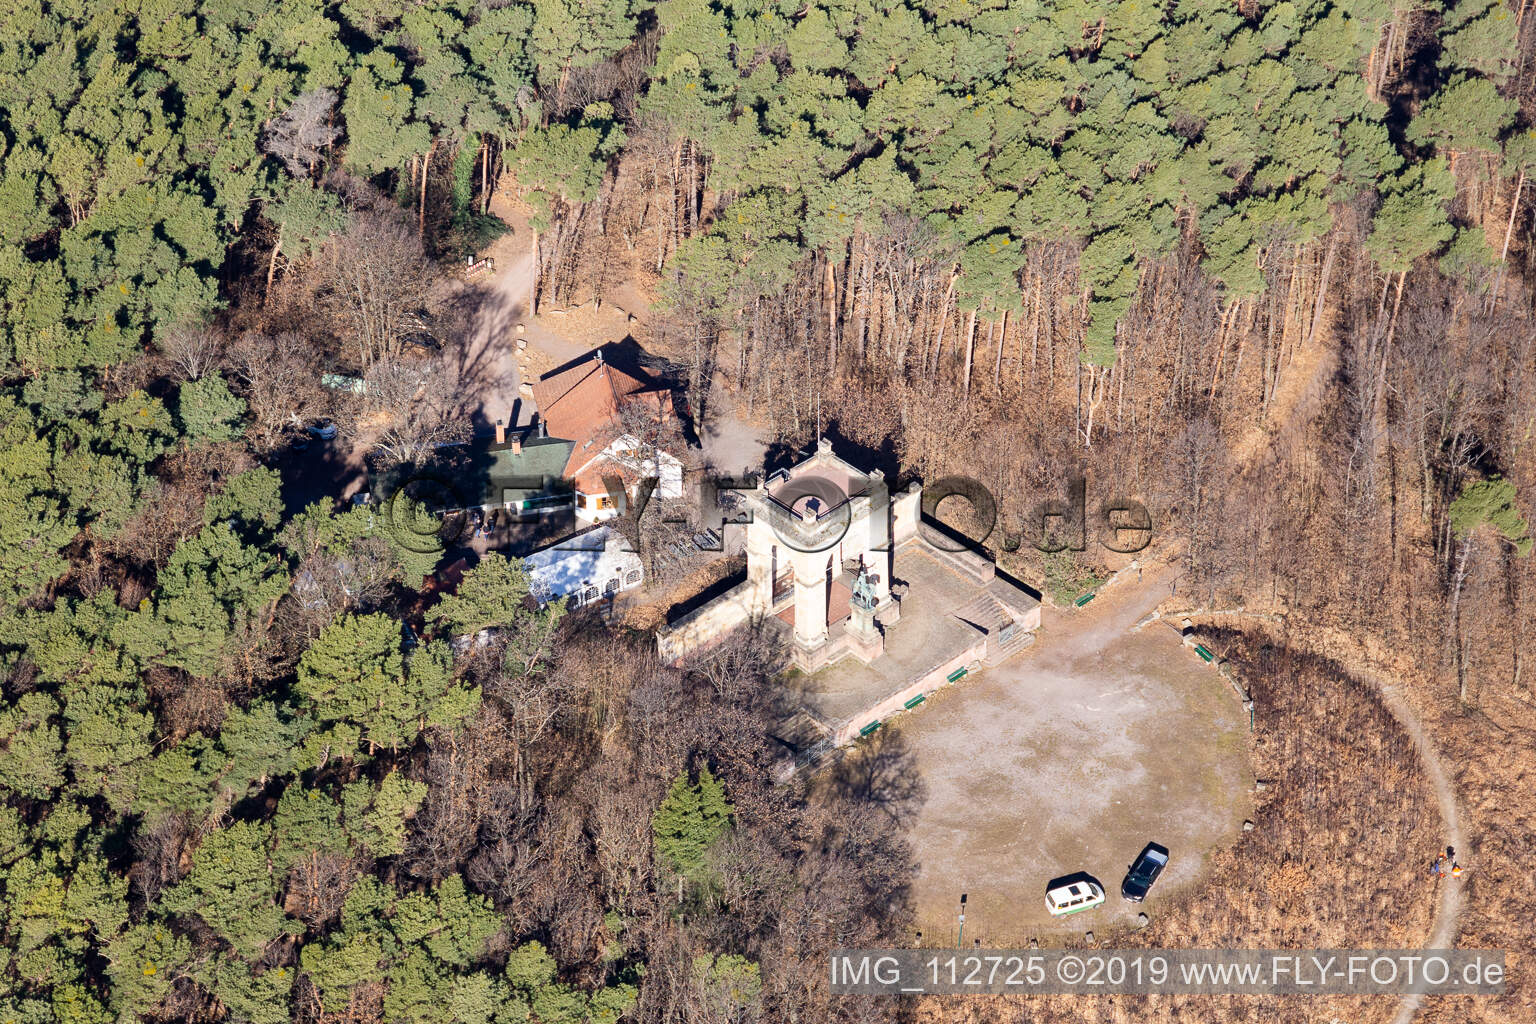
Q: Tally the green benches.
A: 5